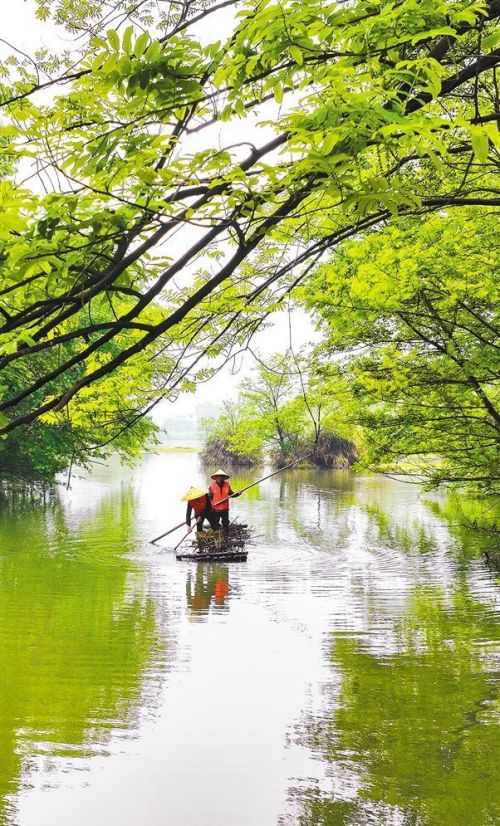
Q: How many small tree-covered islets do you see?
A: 2